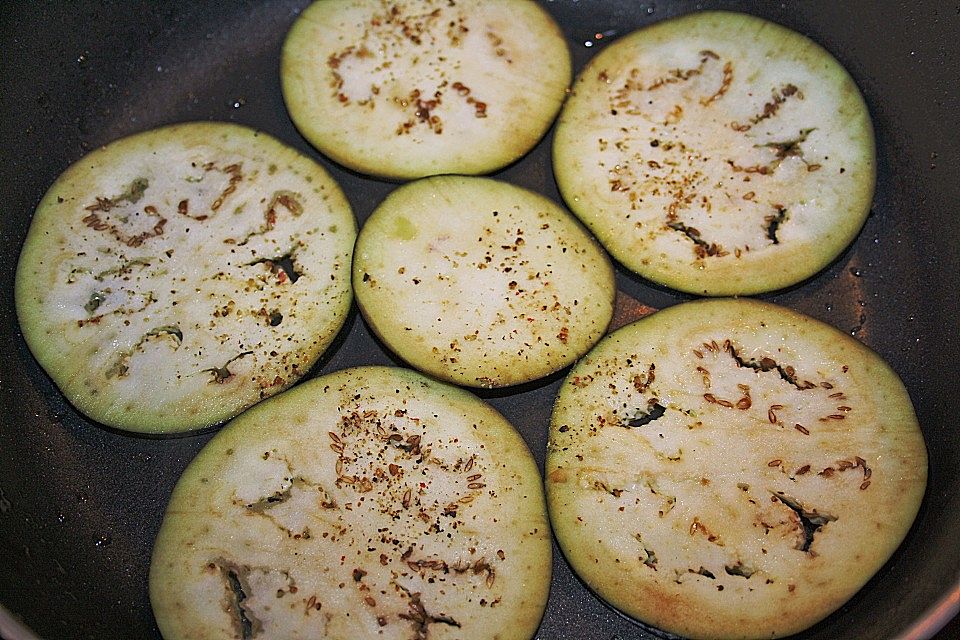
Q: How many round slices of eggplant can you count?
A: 6